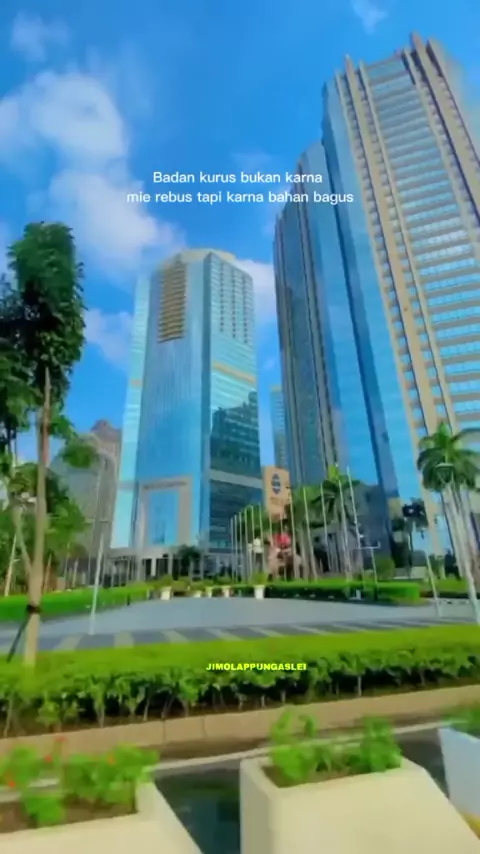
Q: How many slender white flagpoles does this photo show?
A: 13